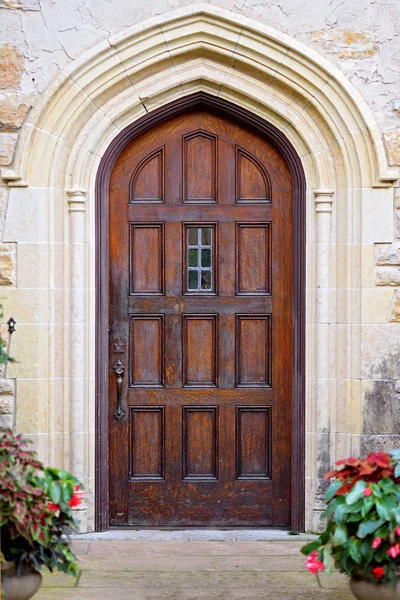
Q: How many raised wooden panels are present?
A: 11